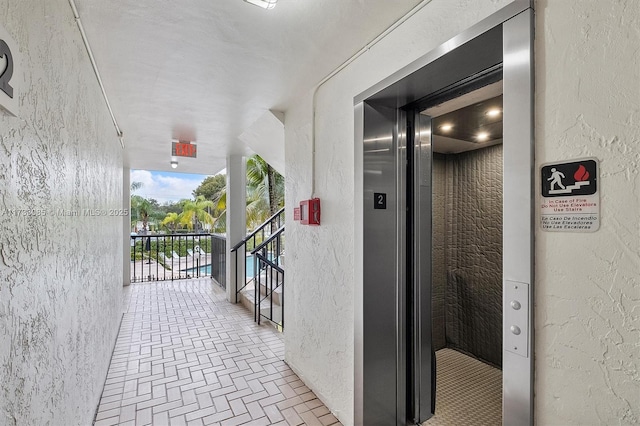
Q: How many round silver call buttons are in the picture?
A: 2